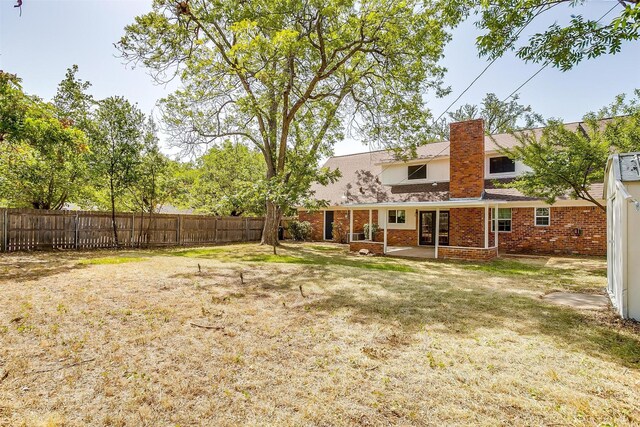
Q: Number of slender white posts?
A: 6